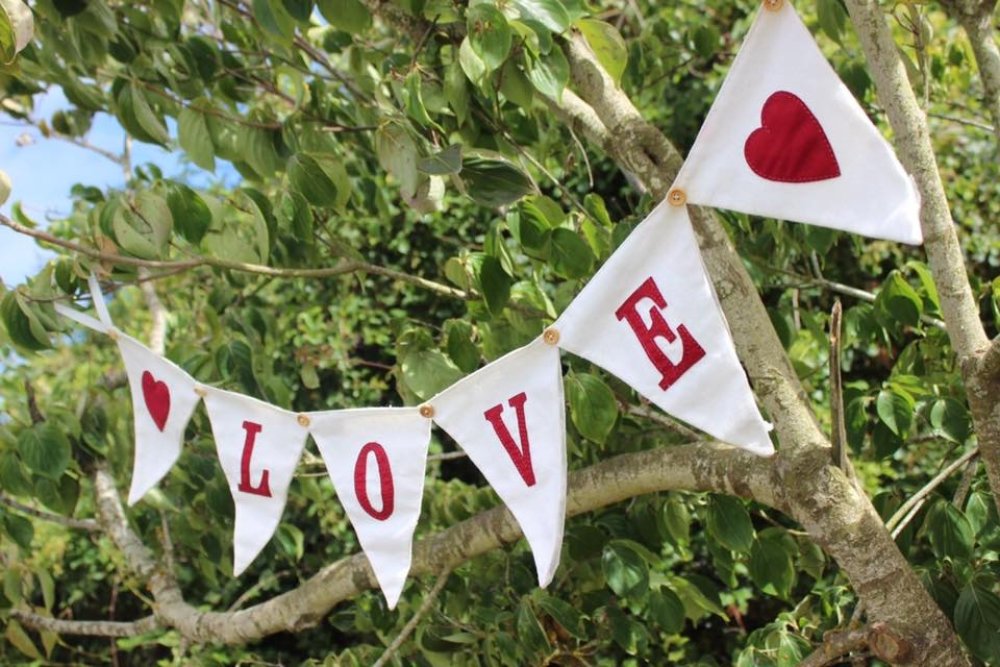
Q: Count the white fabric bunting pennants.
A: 6